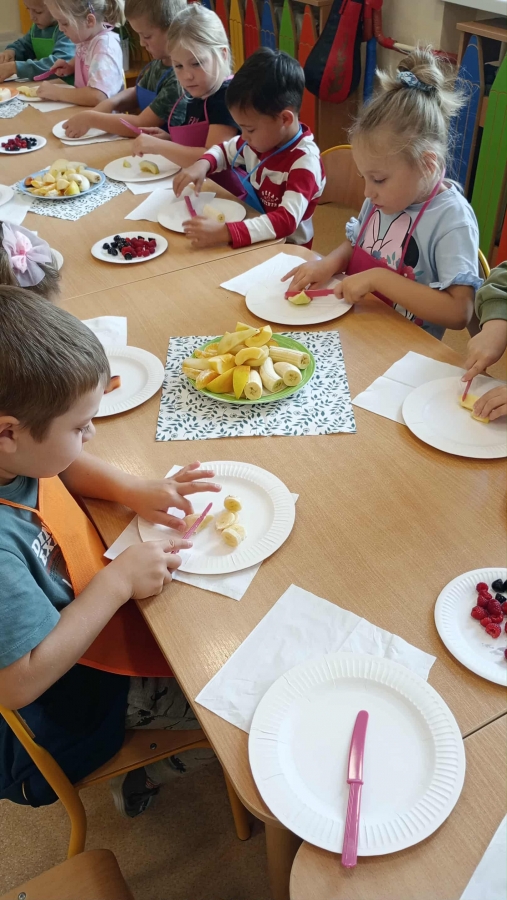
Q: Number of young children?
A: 9